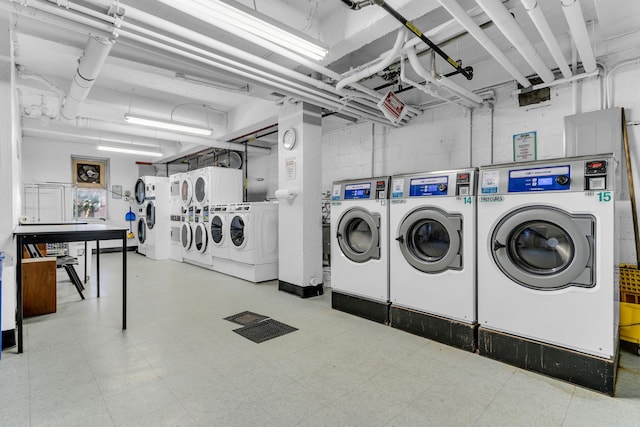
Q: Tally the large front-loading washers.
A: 3